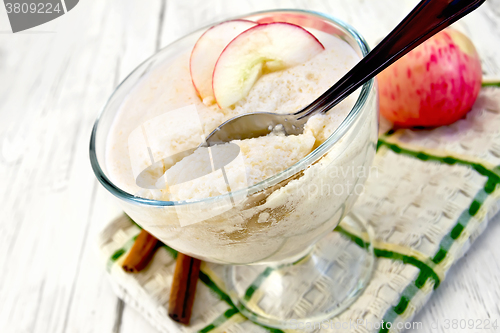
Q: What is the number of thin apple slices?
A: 2